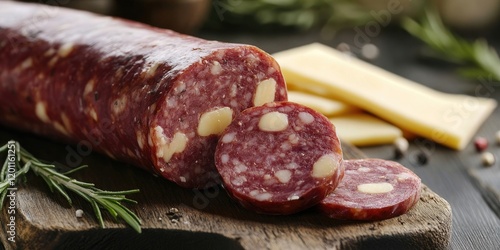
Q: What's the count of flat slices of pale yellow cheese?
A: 3